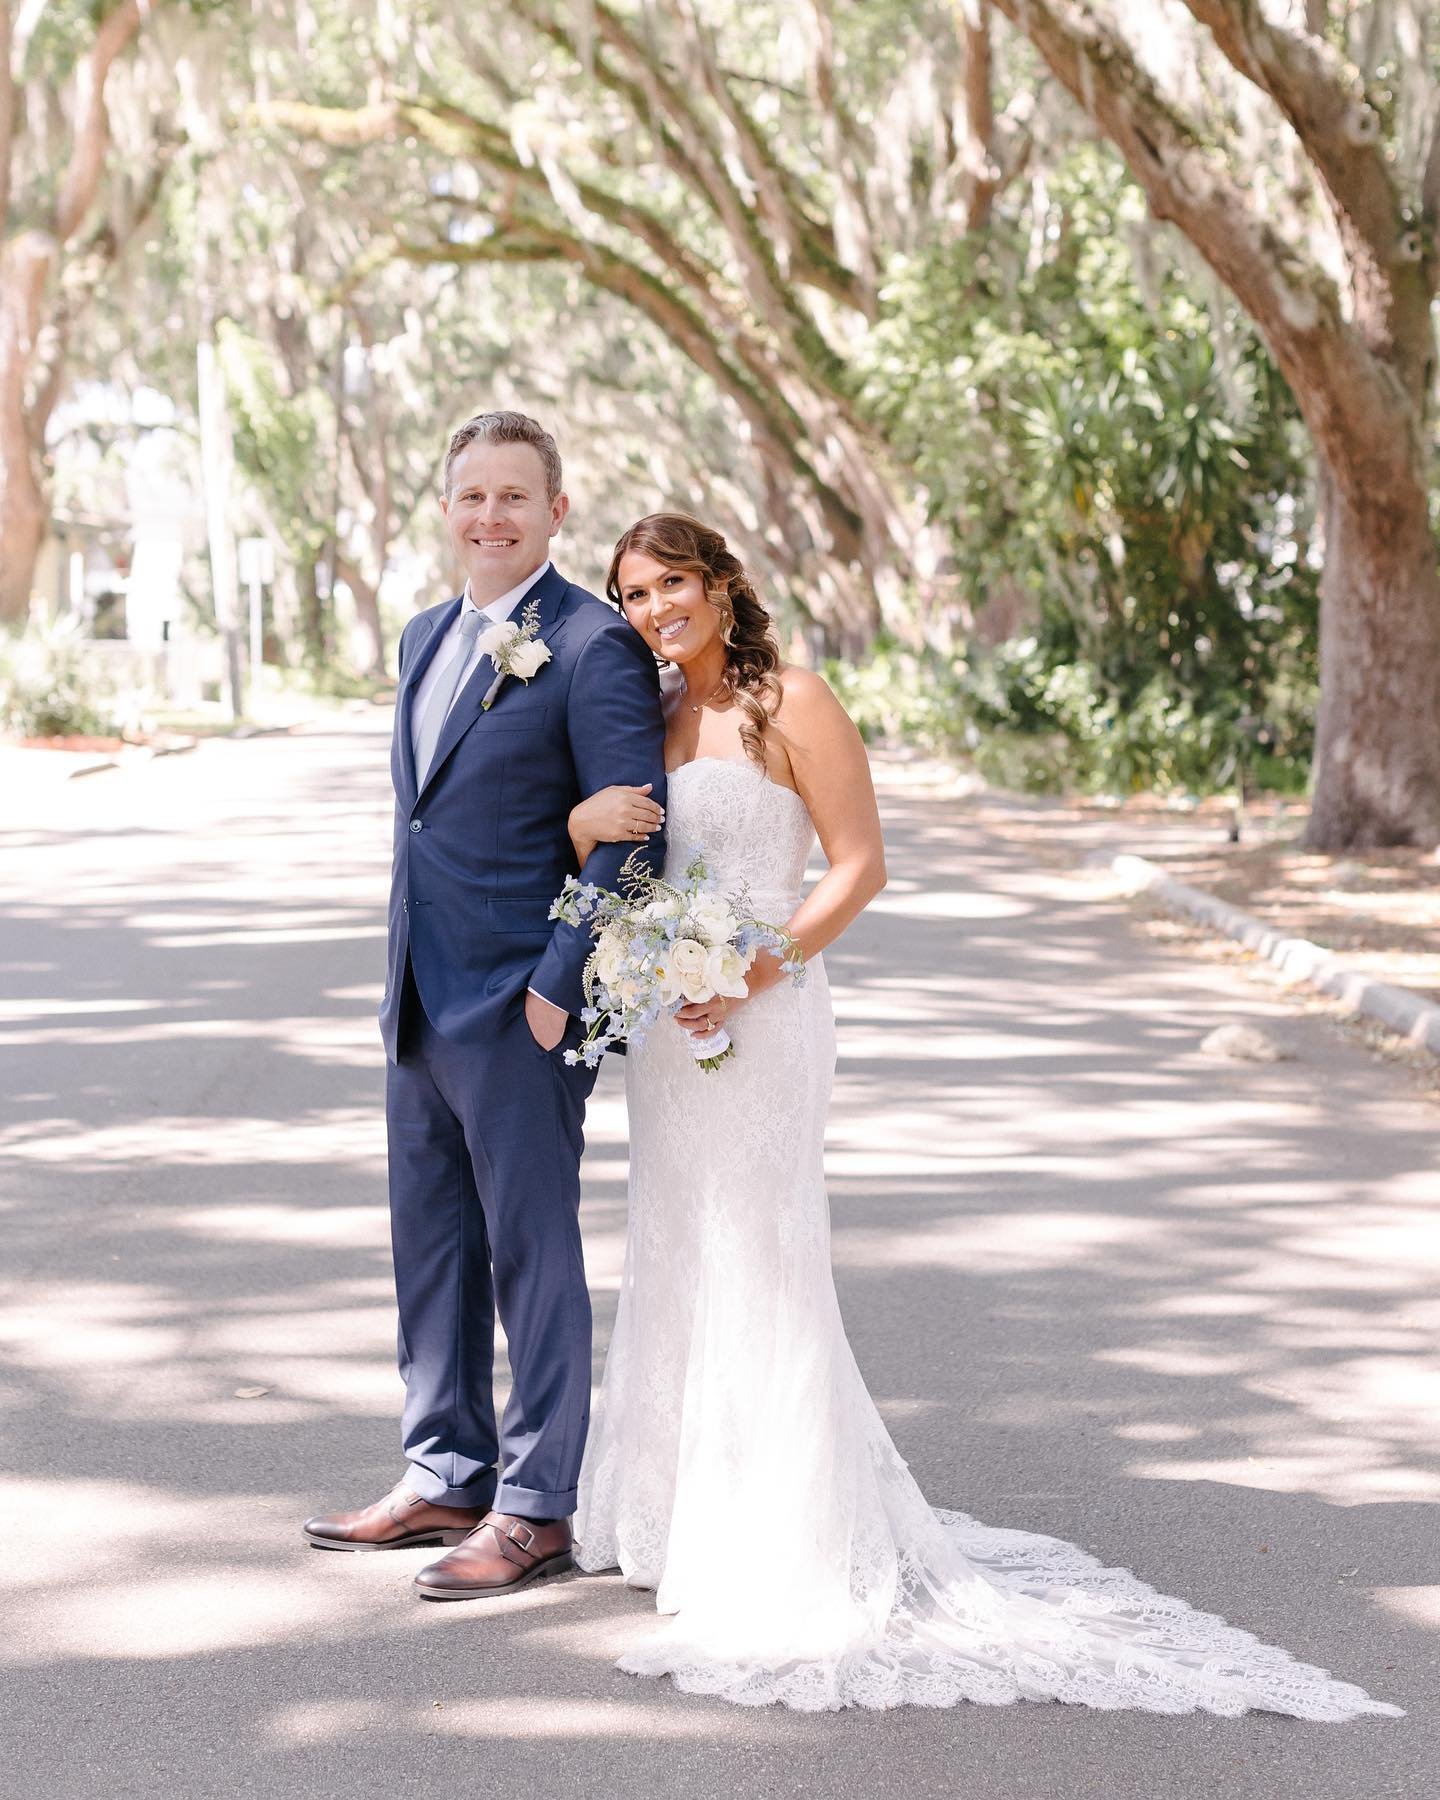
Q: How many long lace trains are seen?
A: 1